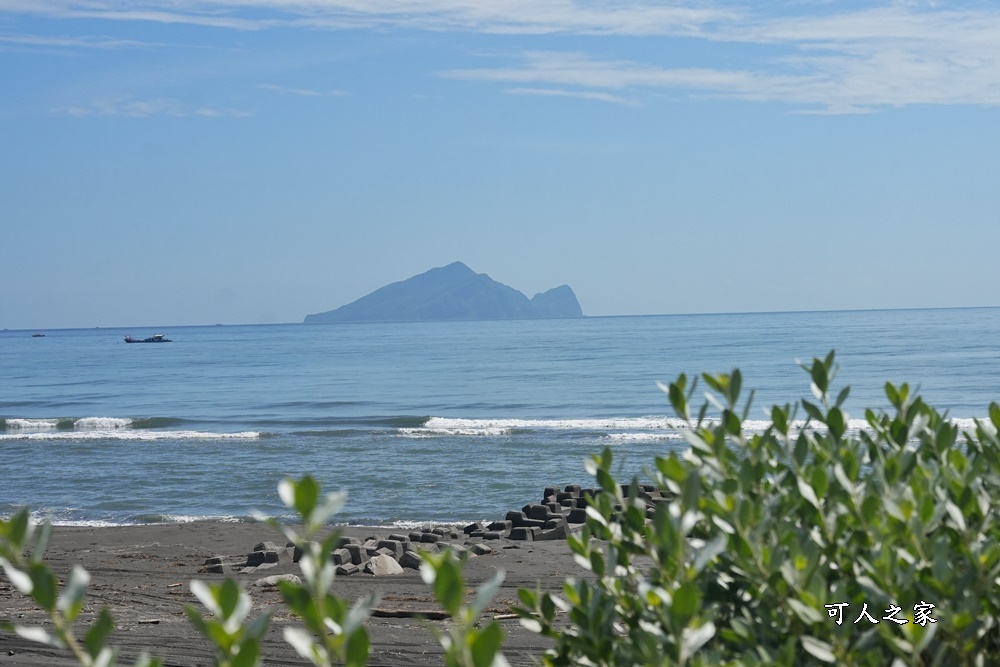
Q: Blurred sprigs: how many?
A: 4